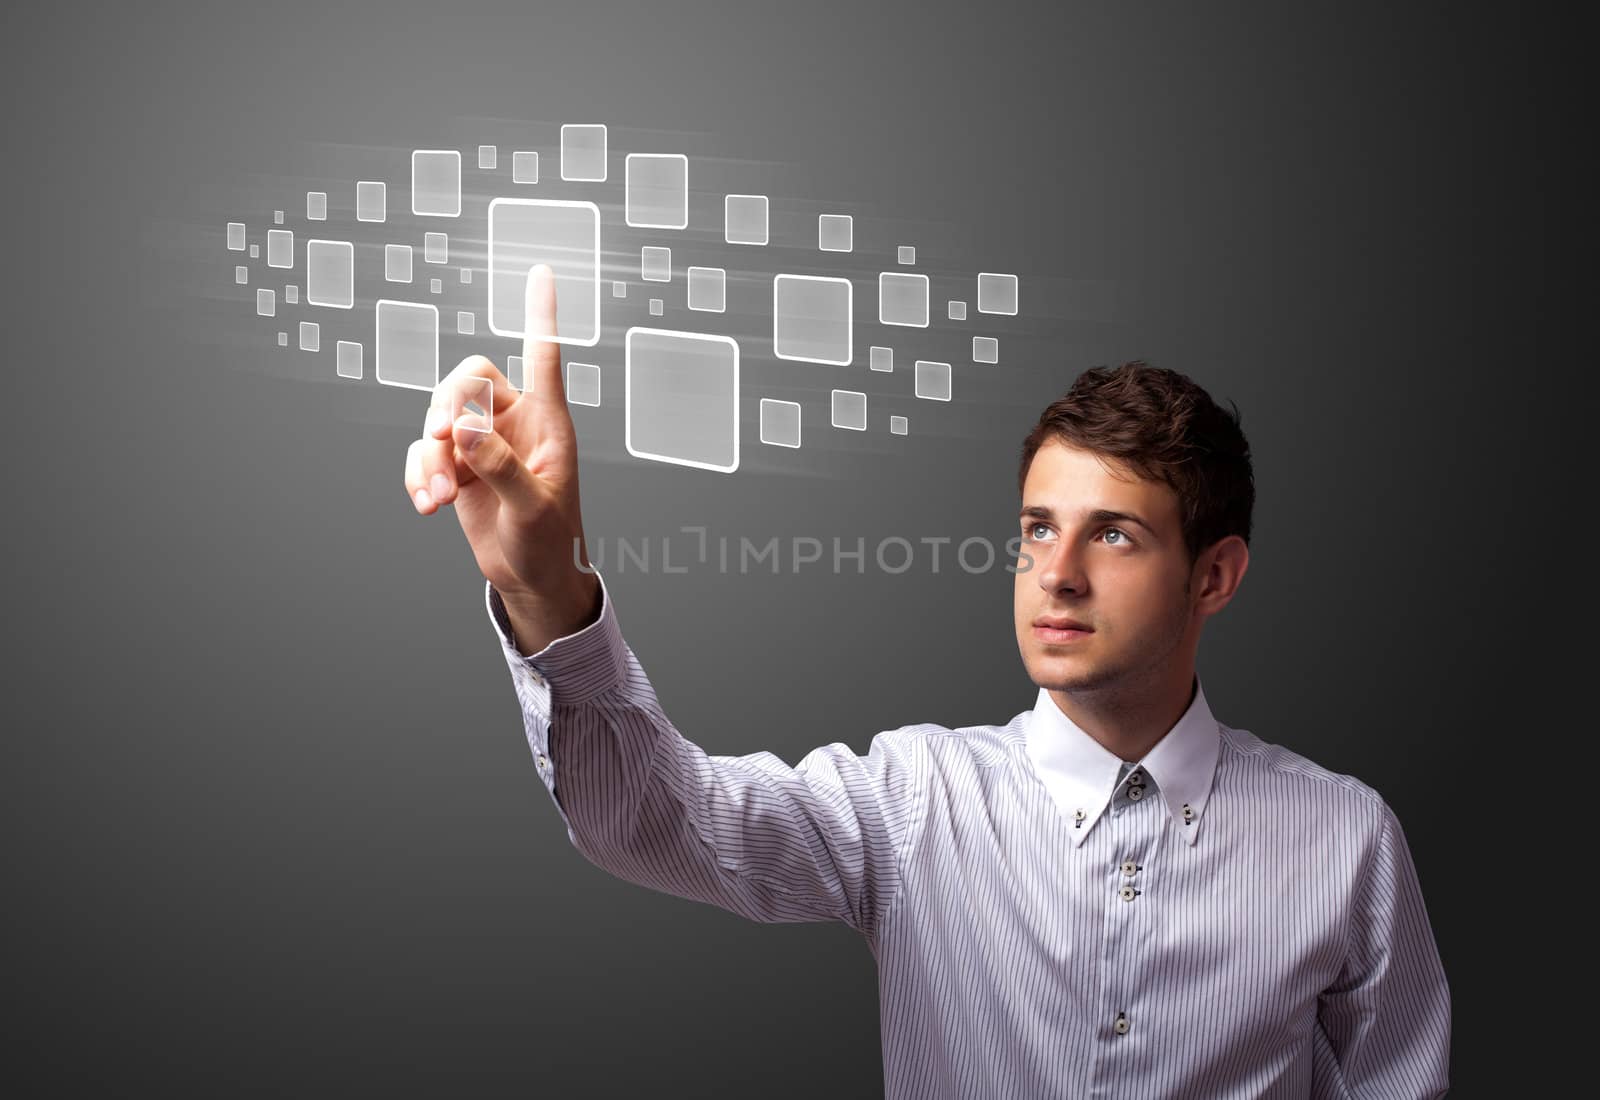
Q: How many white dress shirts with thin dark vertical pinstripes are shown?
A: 1